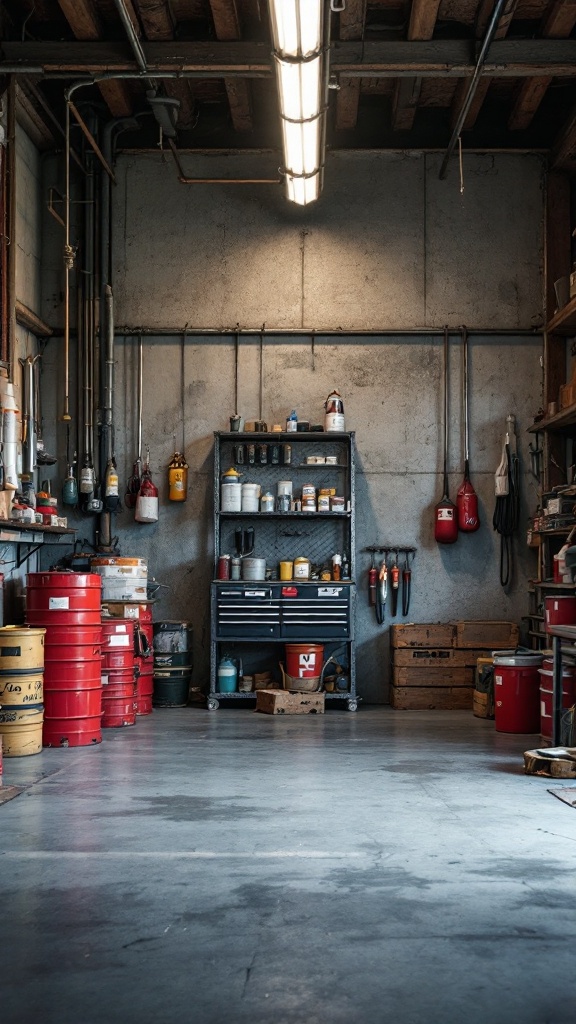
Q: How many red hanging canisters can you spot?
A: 3